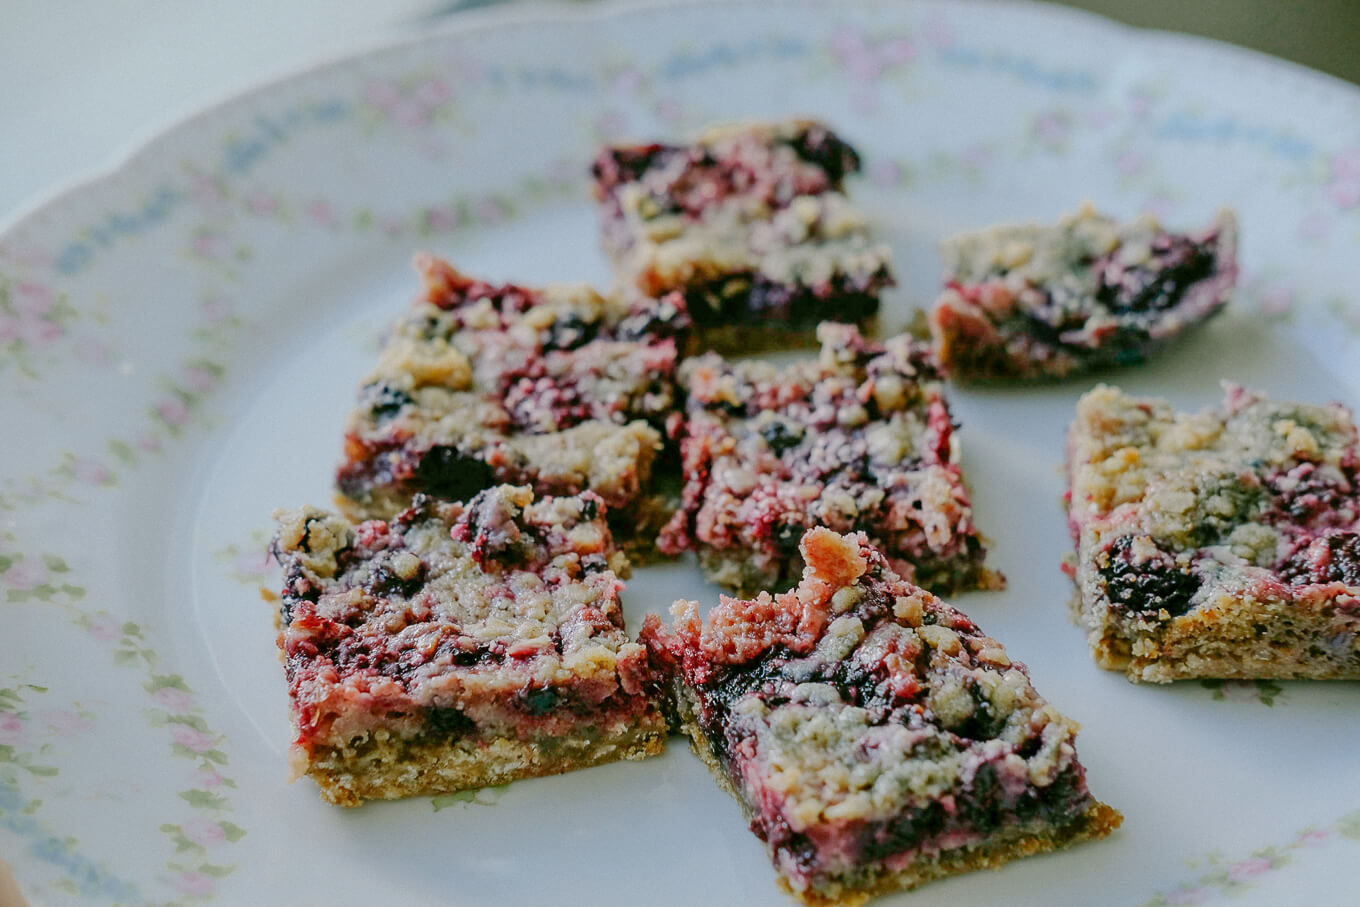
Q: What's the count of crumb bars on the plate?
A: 7